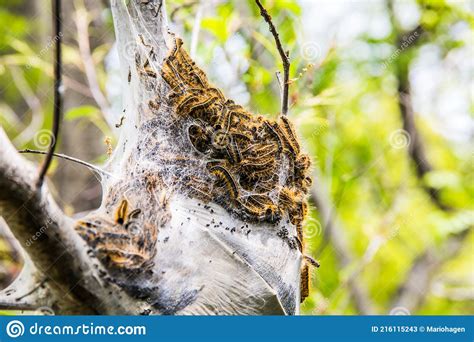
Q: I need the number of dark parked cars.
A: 0